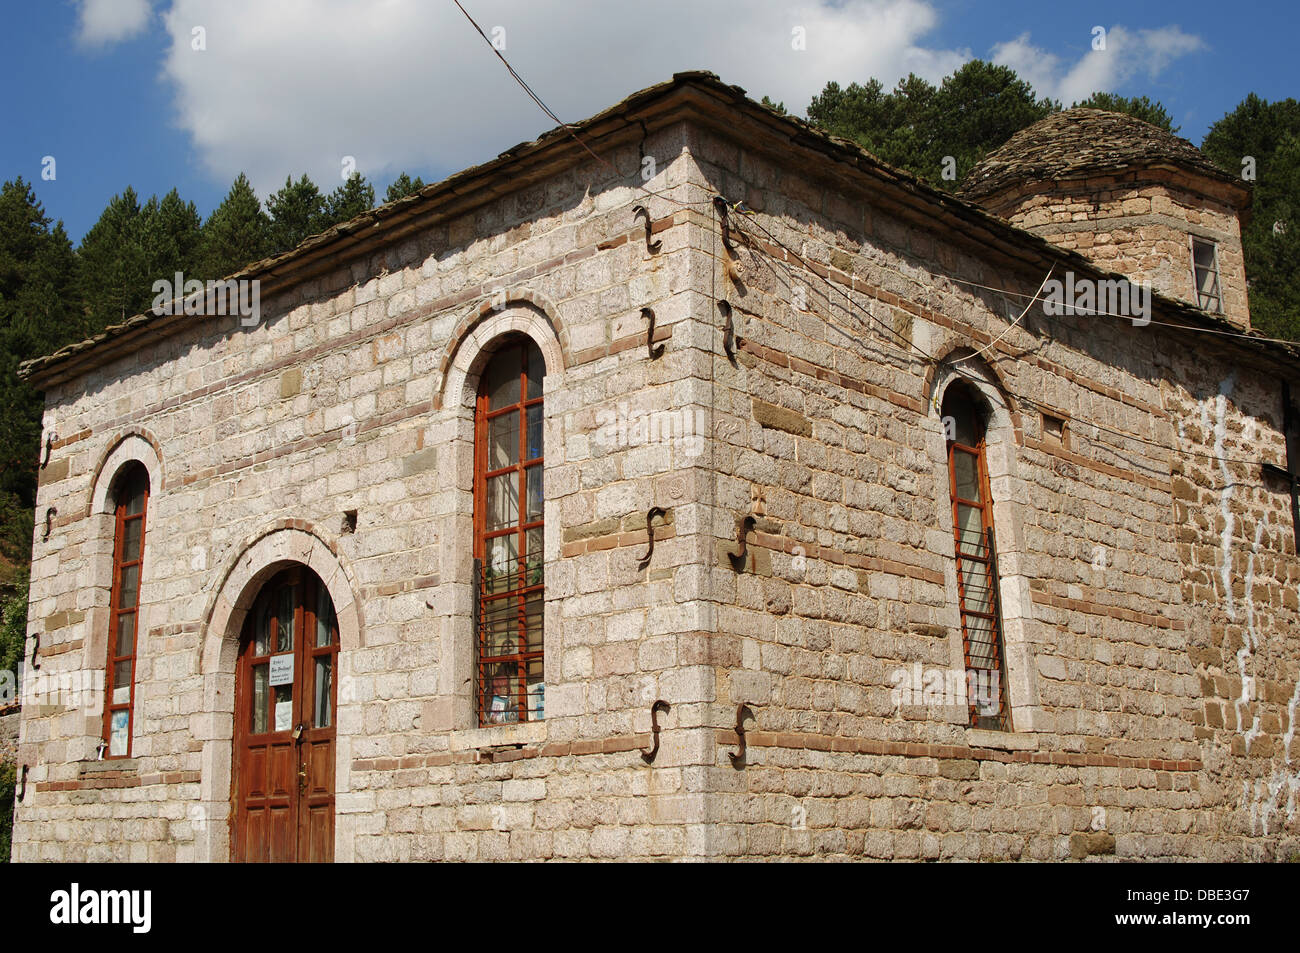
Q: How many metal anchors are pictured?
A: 12